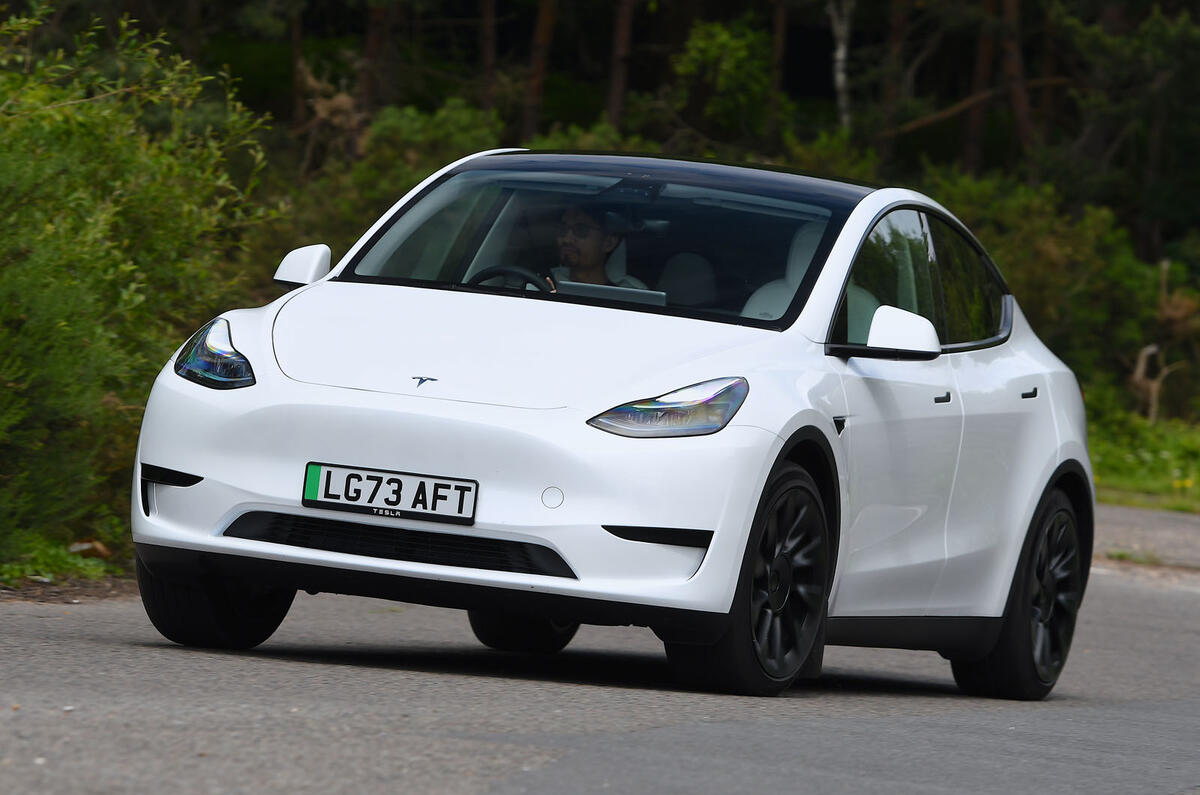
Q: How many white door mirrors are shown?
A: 2